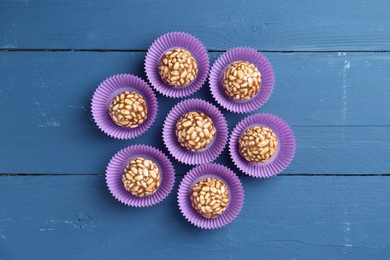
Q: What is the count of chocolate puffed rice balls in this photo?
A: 7